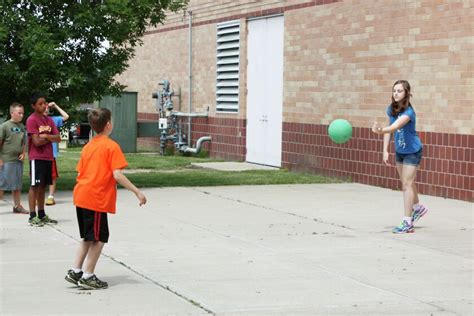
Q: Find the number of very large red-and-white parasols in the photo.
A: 0